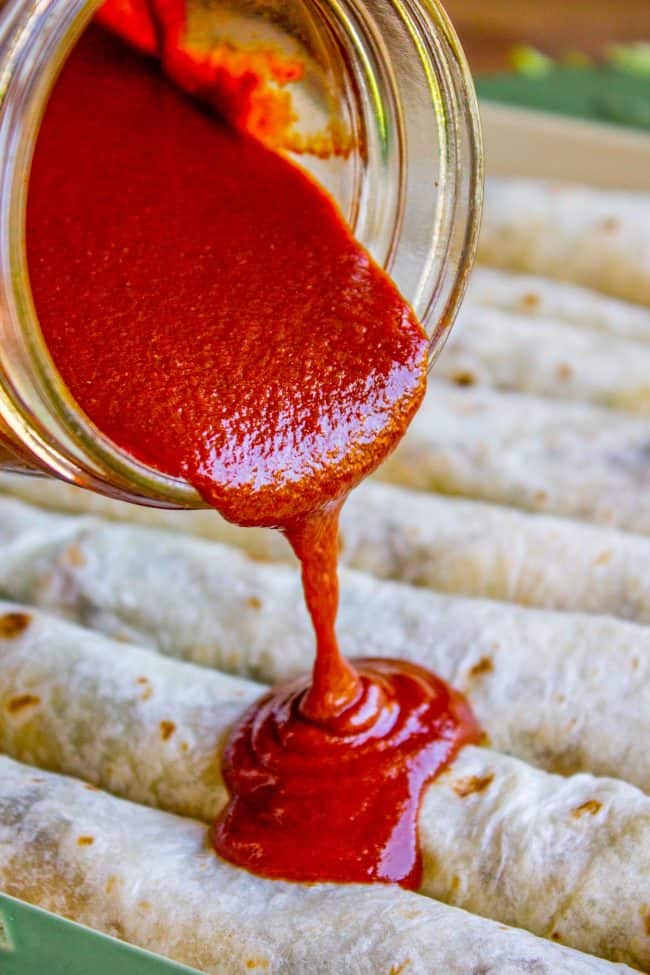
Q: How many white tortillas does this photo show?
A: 8